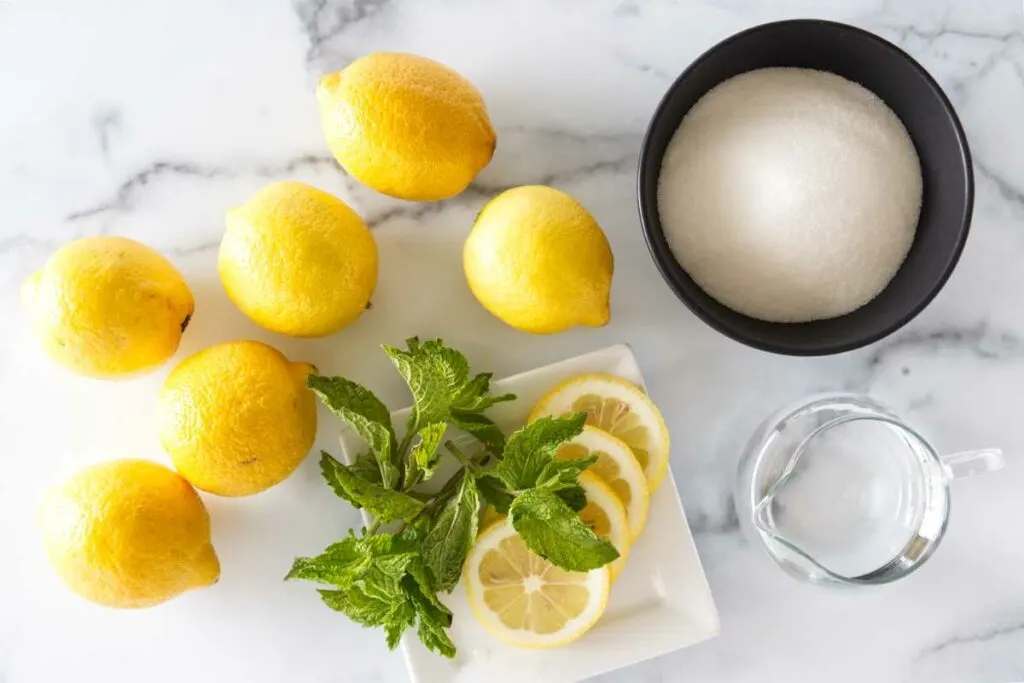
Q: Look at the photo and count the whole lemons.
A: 6